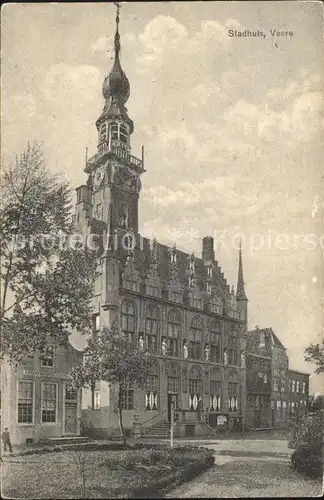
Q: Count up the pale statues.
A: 6